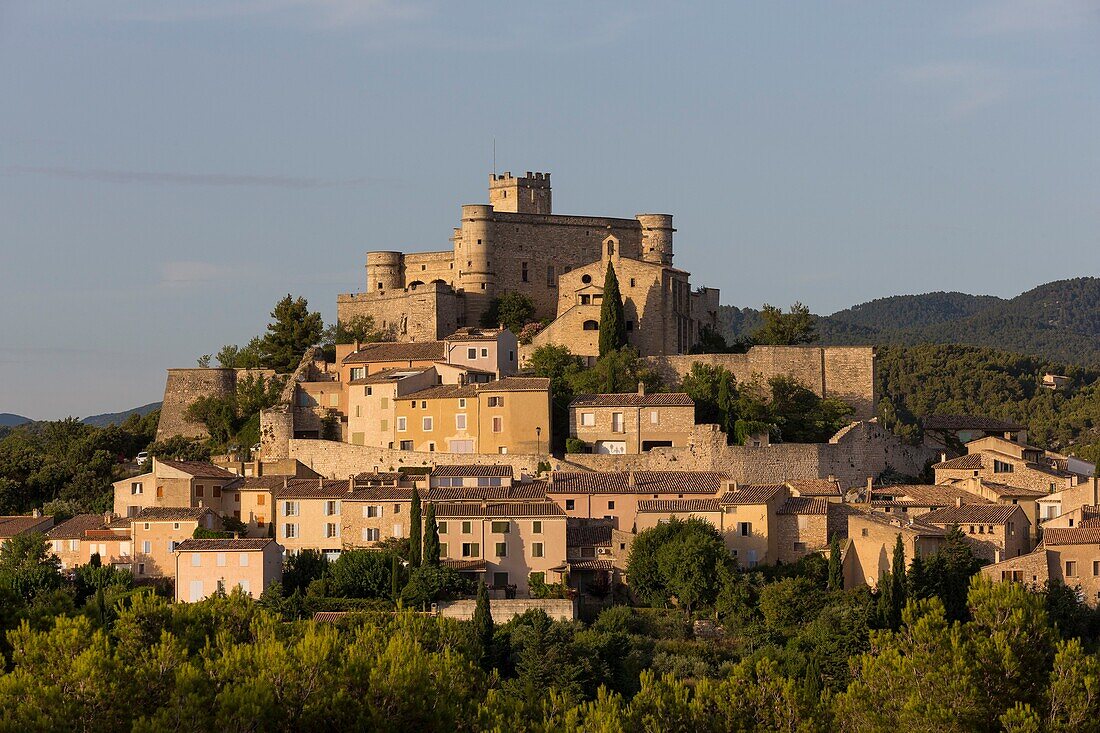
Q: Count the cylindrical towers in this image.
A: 3